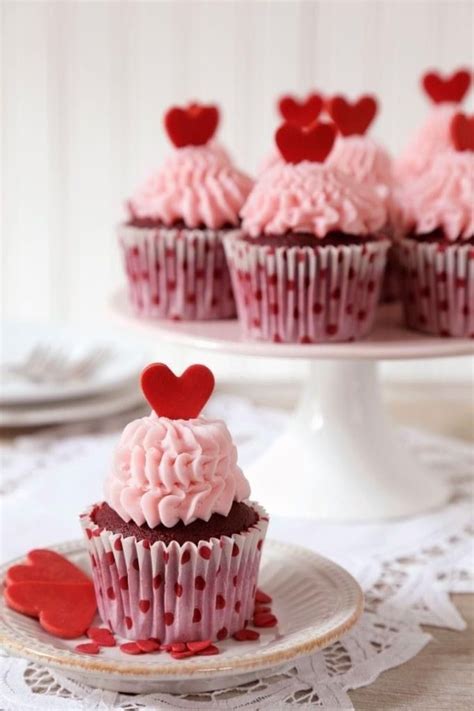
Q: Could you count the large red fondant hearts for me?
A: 9